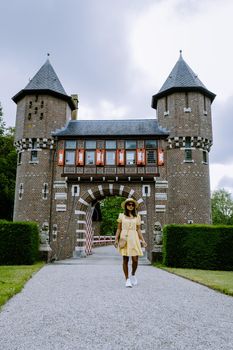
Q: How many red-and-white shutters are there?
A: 6